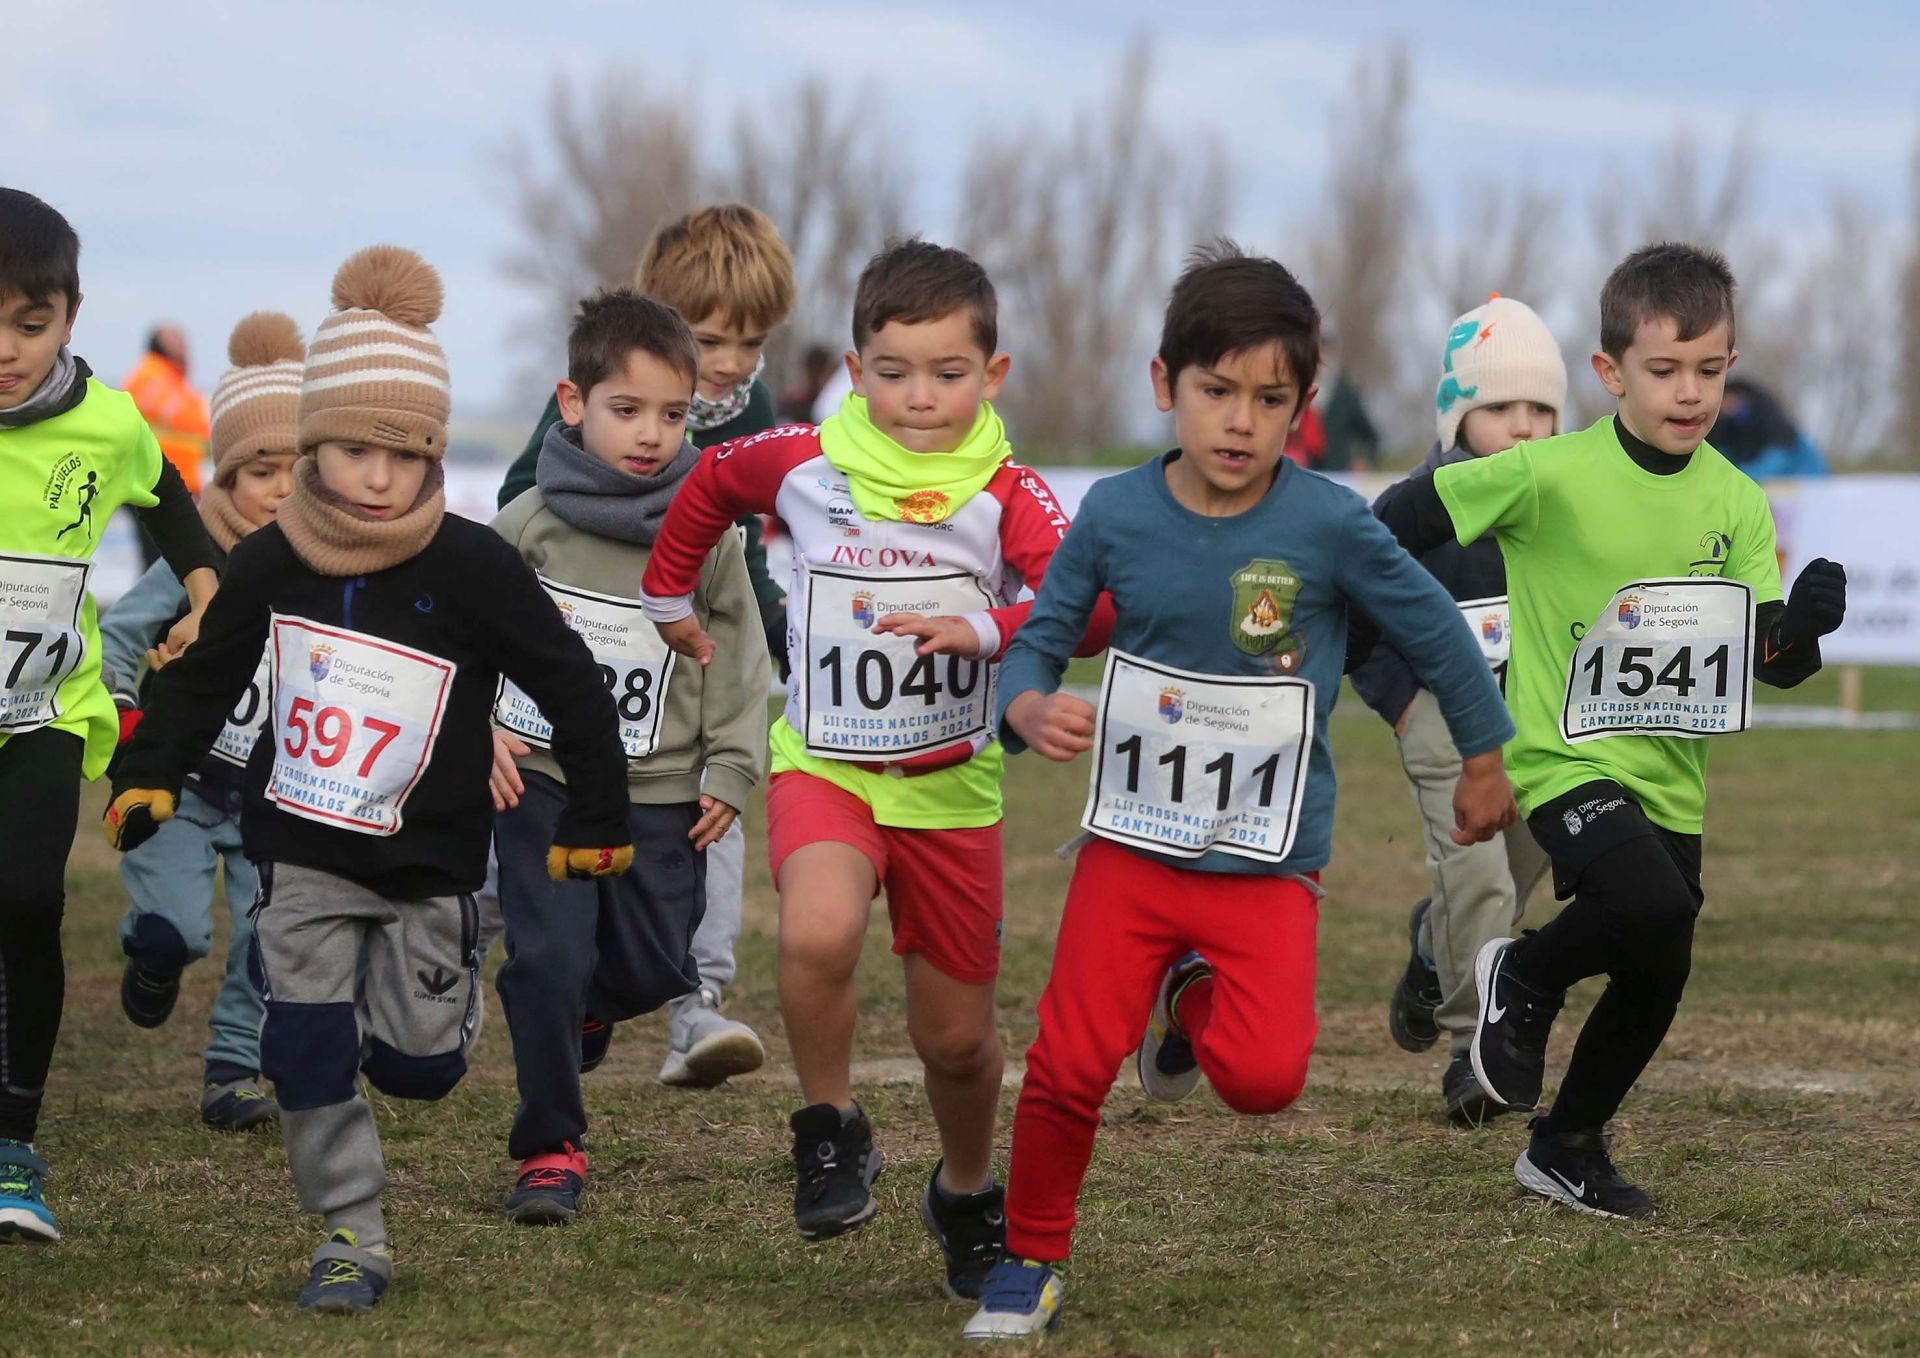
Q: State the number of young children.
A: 9